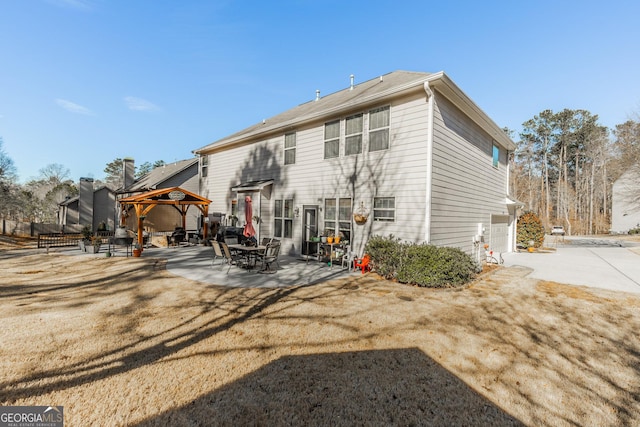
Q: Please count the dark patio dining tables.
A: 1